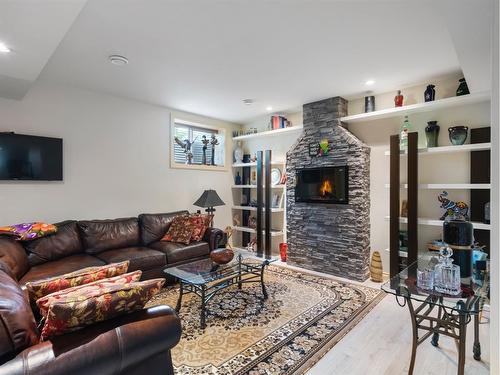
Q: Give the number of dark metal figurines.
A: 3